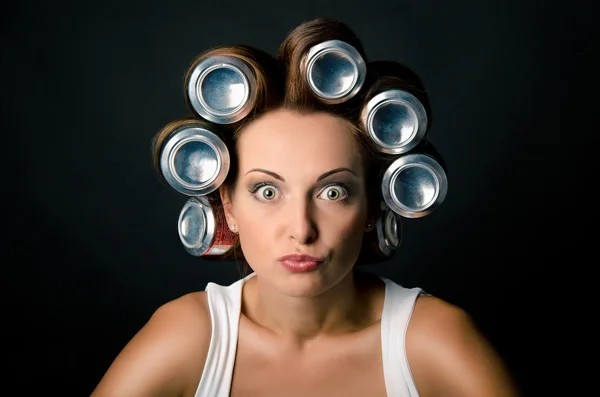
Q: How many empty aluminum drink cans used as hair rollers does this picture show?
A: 7